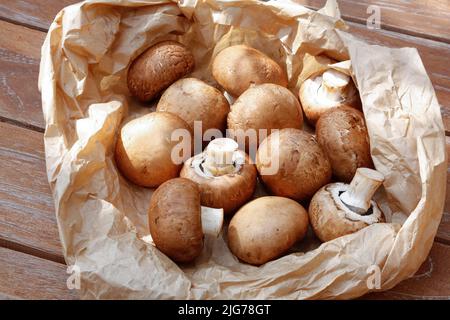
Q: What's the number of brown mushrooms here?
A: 12